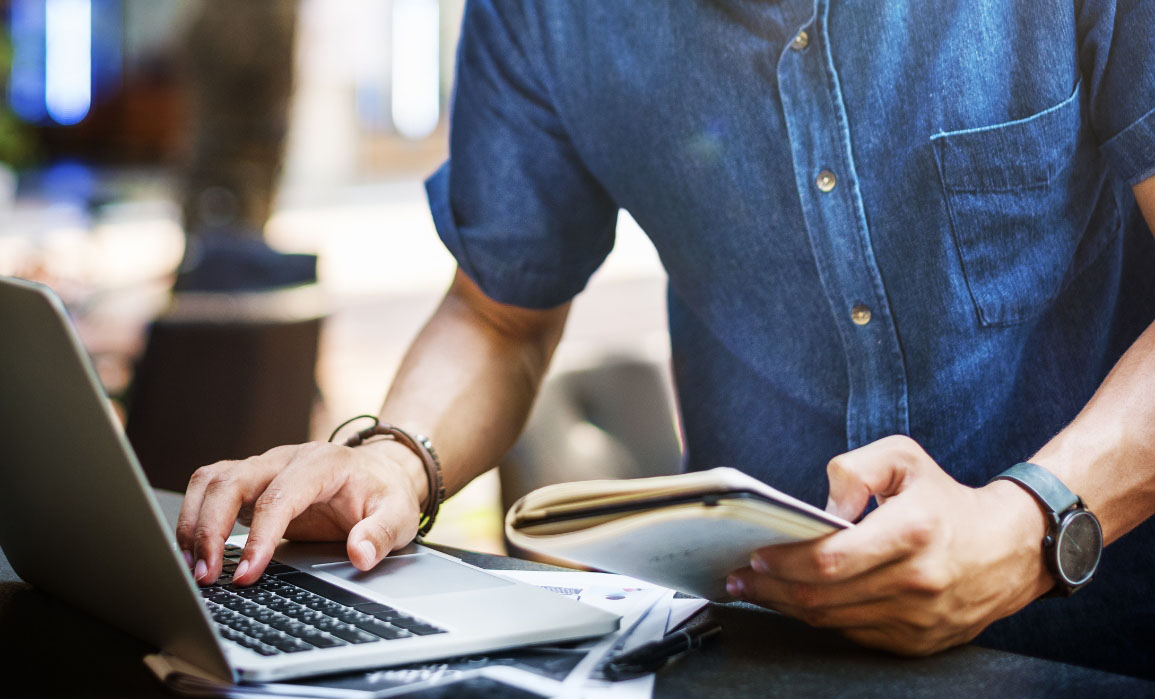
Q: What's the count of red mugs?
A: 0